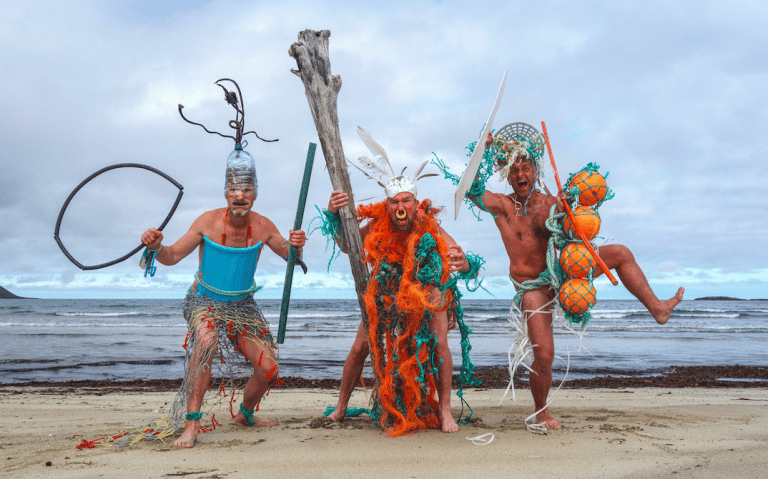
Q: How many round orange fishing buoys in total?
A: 4